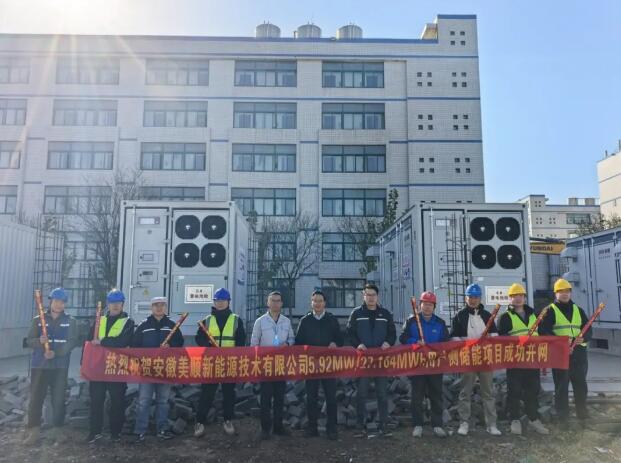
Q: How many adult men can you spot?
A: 11